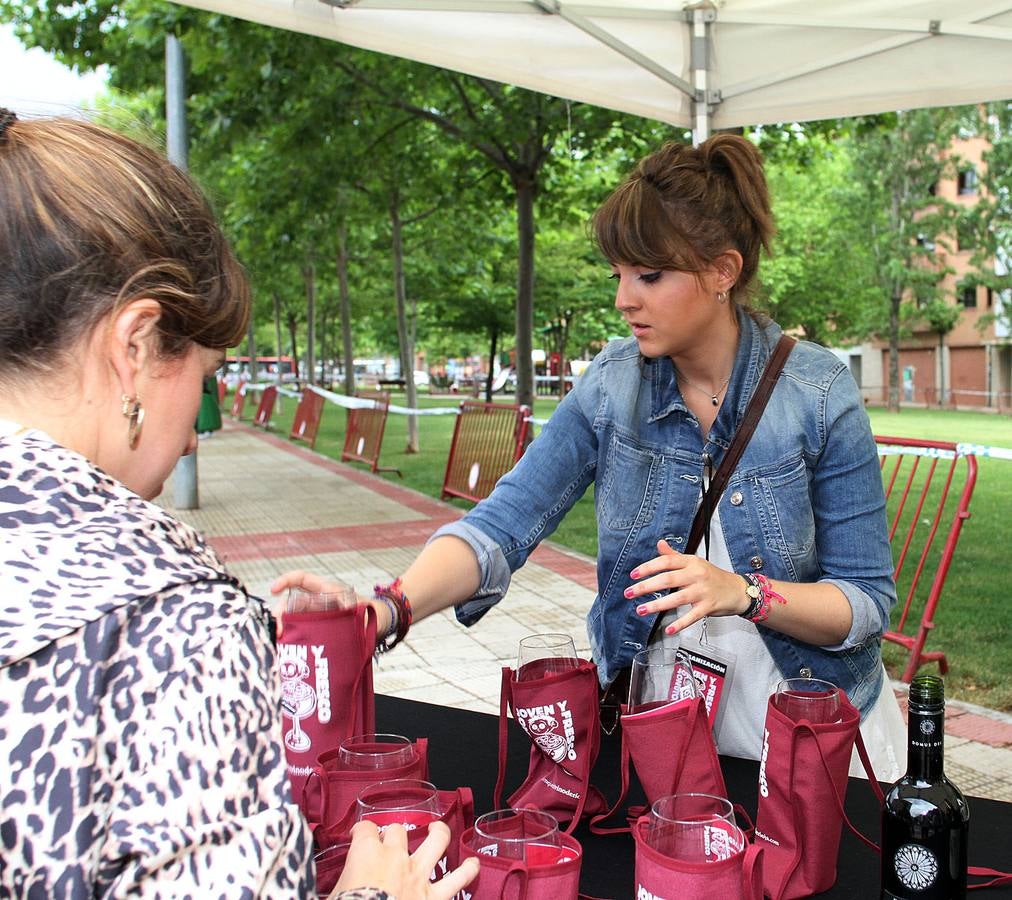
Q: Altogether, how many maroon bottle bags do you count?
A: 9